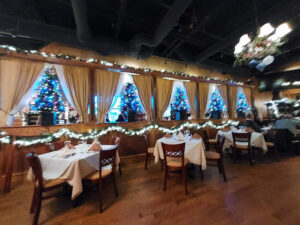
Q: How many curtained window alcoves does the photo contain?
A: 5